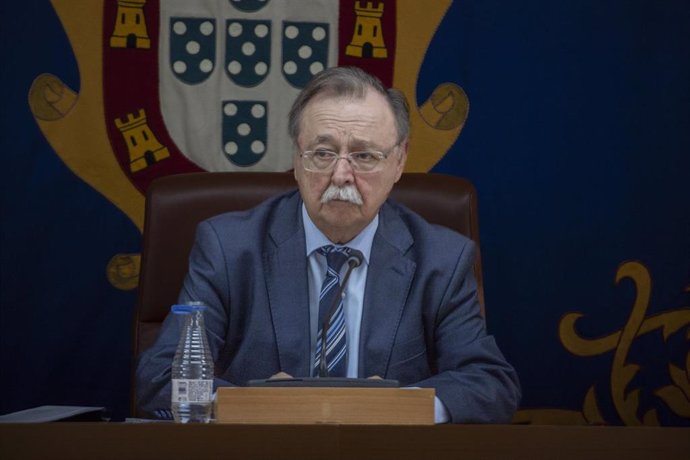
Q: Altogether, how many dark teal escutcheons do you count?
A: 5